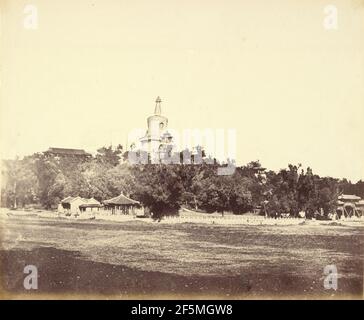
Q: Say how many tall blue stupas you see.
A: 0